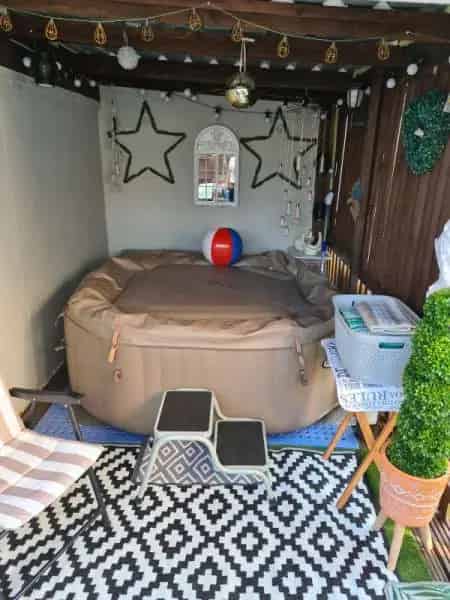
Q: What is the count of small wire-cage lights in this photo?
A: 9